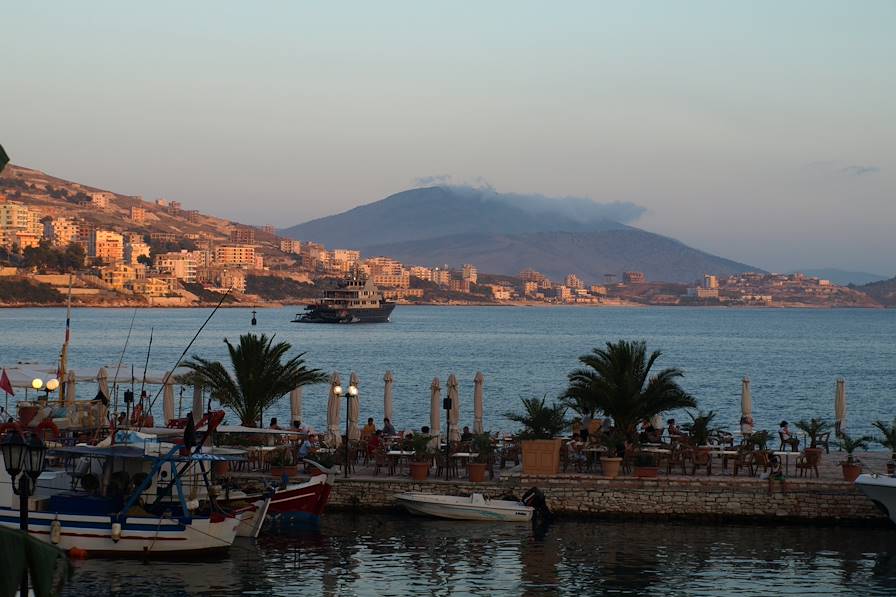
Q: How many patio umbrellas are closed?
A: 13